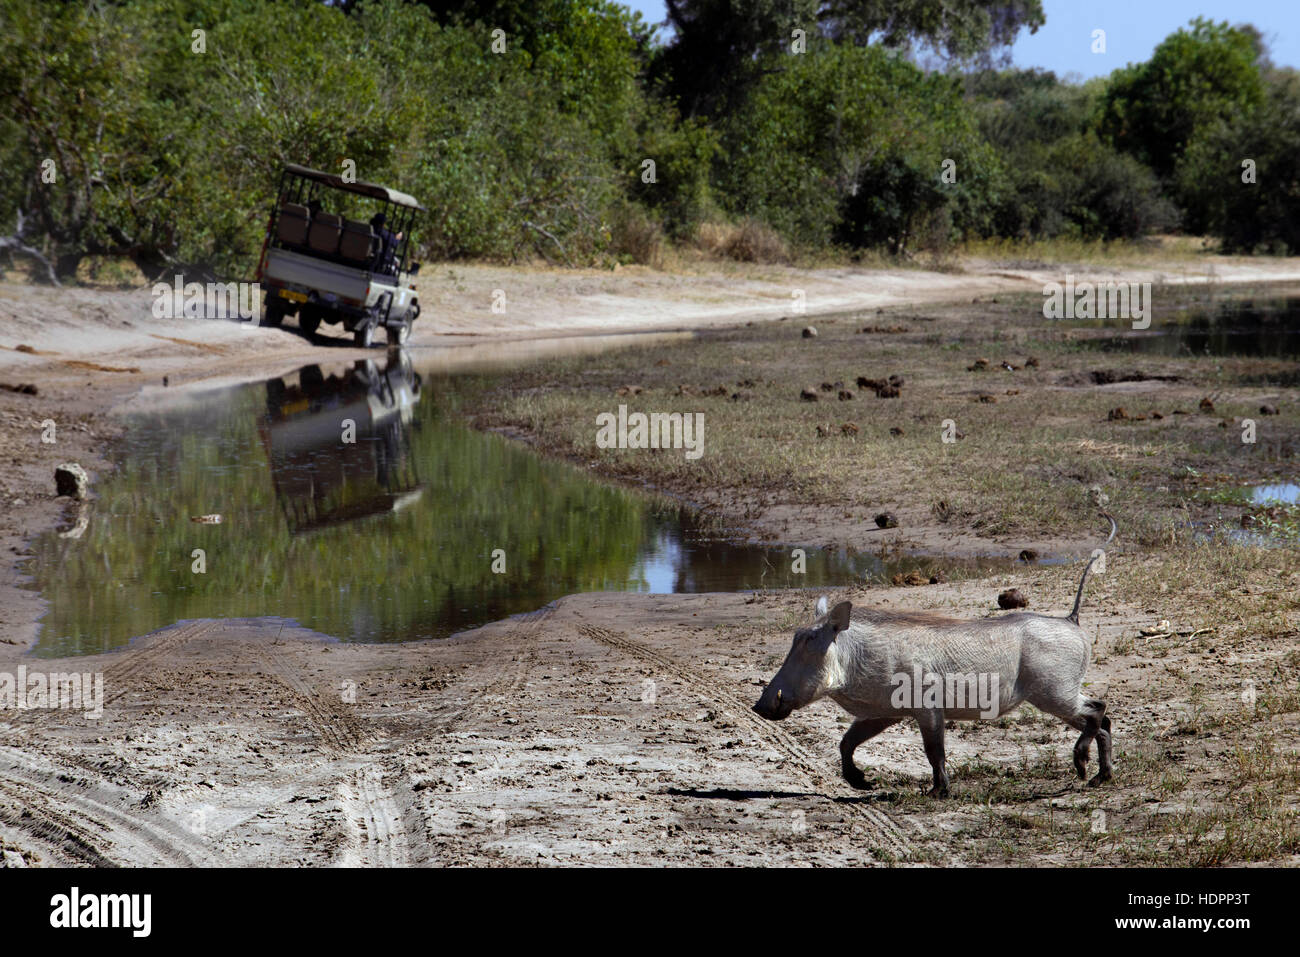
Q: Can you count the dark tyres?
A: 4